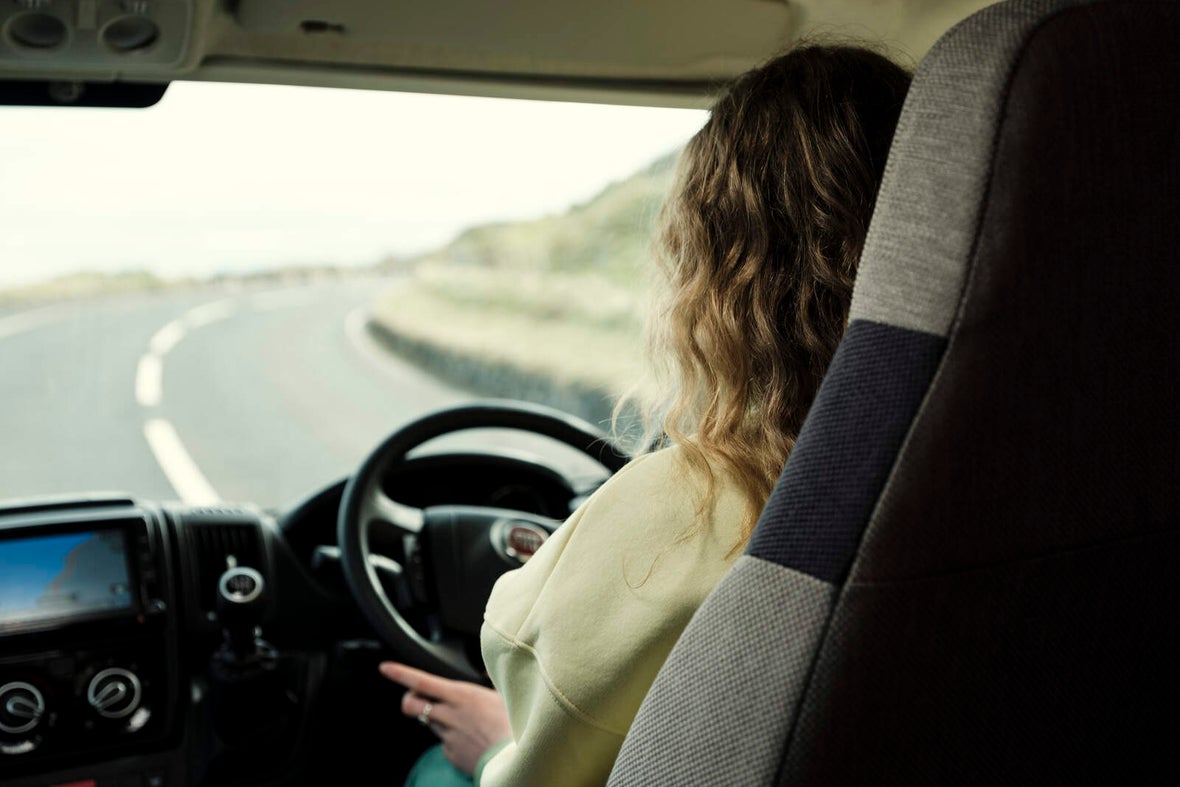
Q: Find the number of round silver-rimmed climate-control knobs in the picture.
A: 2